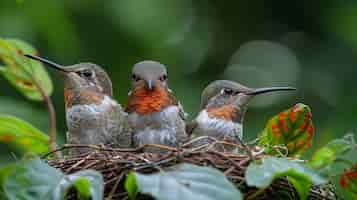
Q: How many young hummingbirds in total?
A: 3